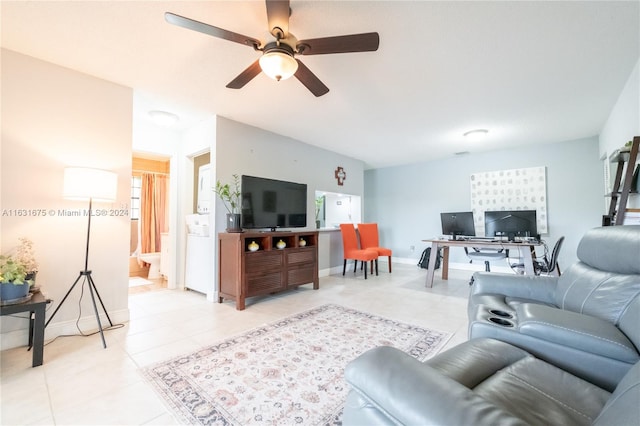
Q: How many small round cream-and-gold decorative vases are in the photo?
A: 3